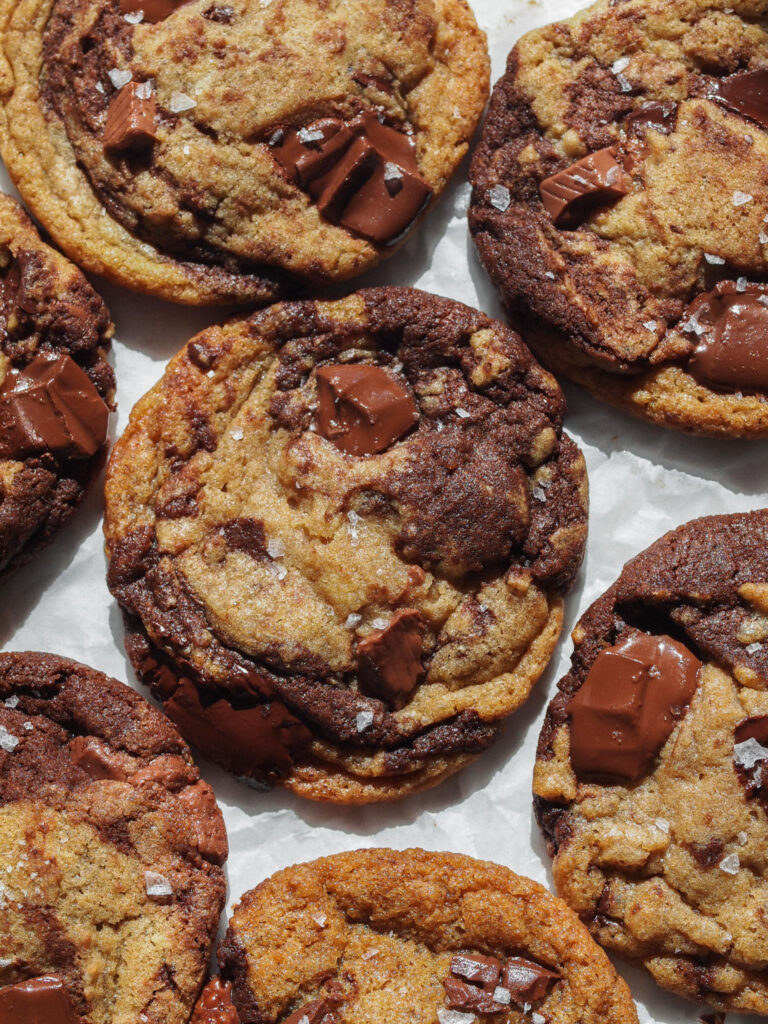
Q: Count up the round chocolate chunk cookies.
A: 7